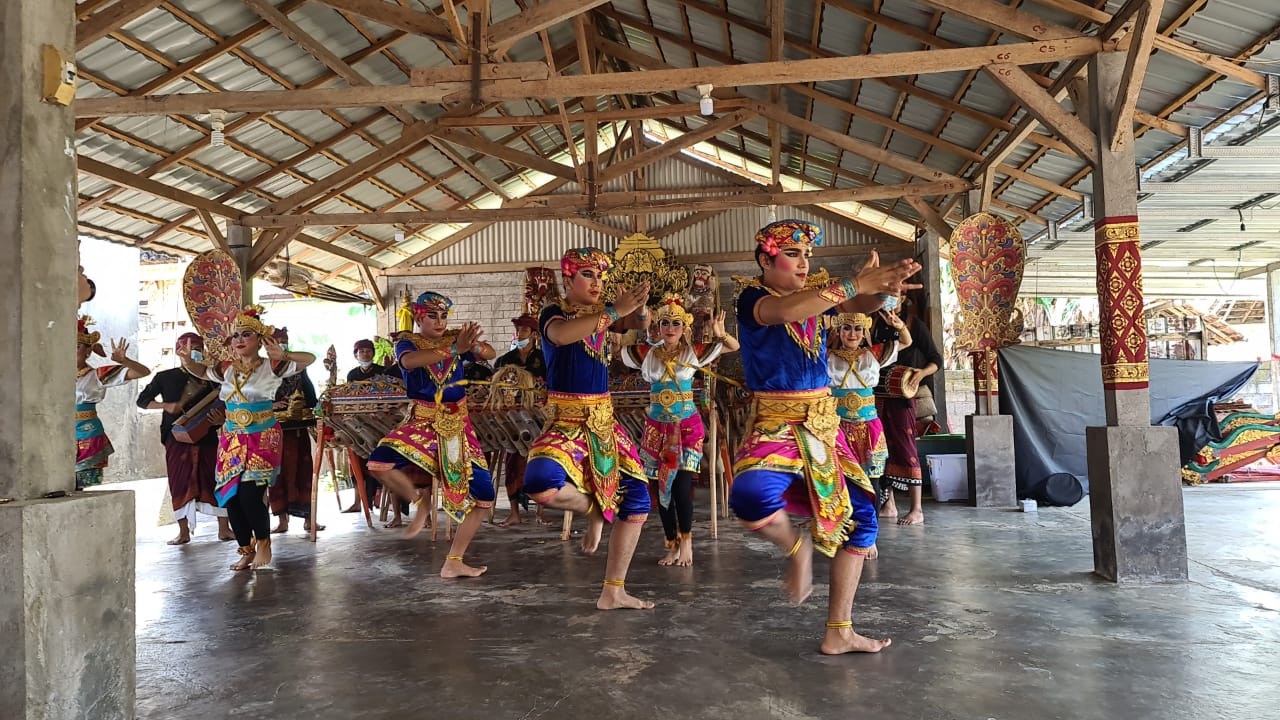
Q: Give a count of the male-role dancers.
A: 3